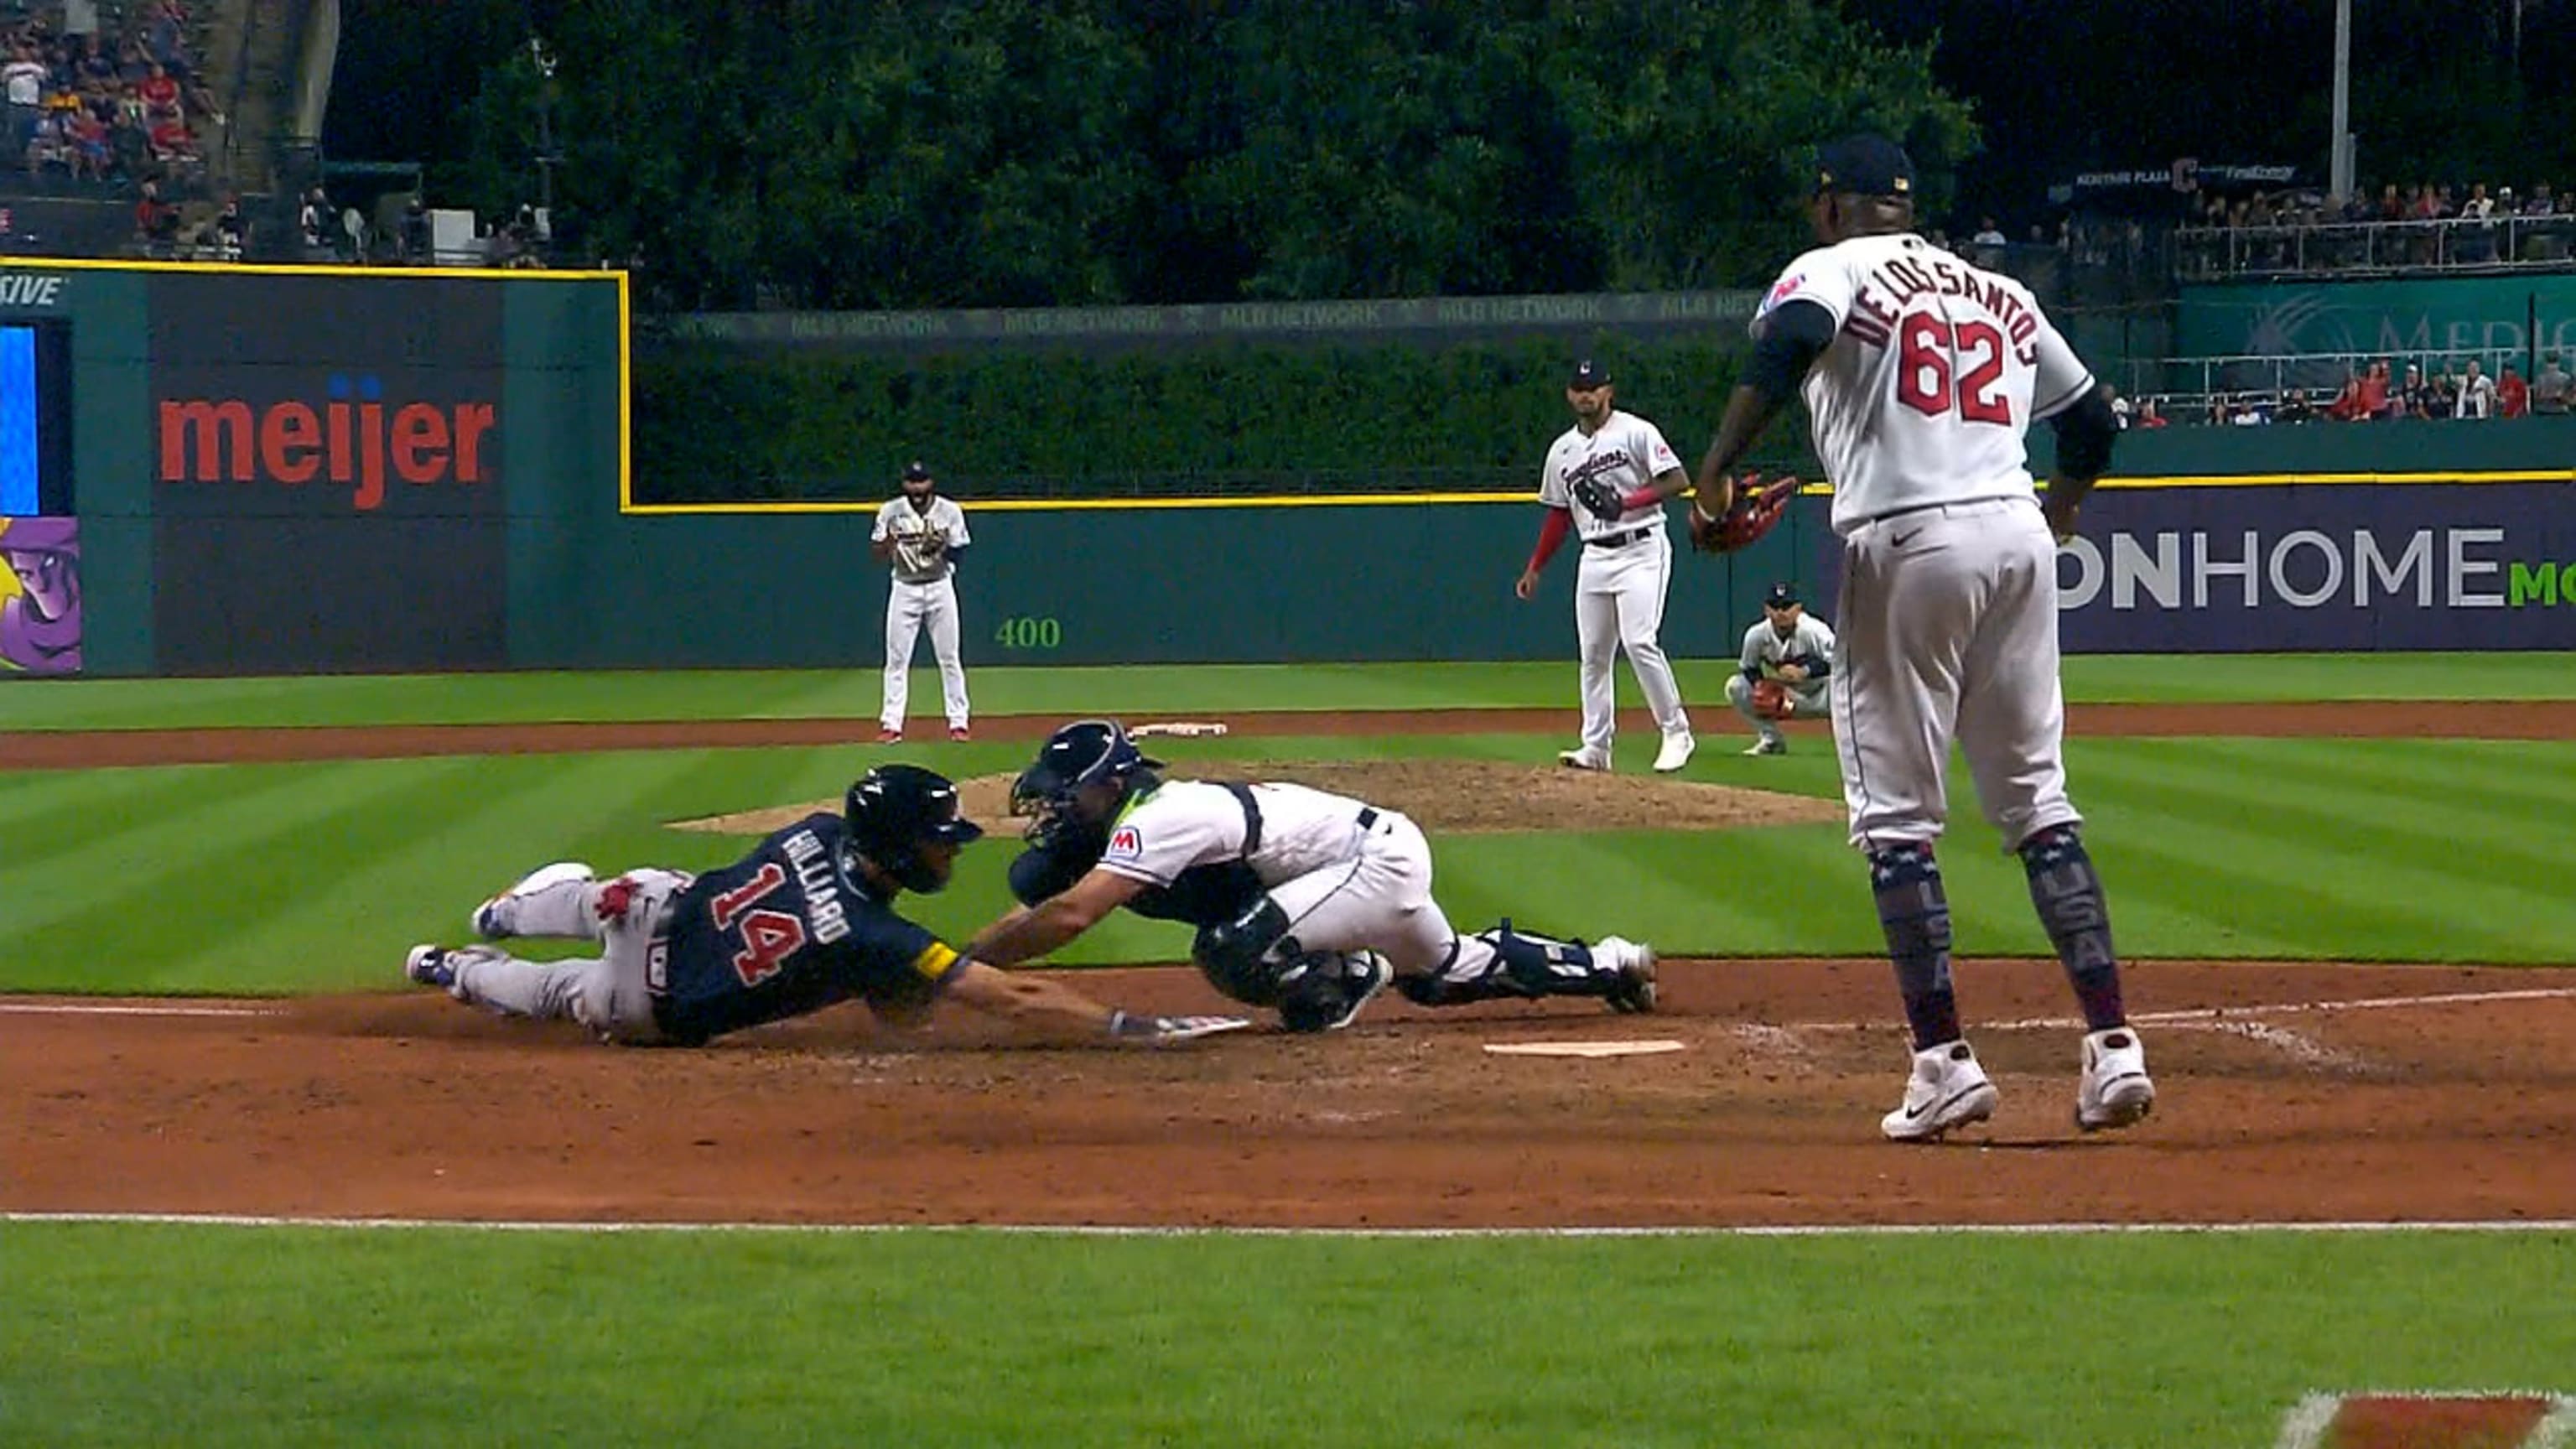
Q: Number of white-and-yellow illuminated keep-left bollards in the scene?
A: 0